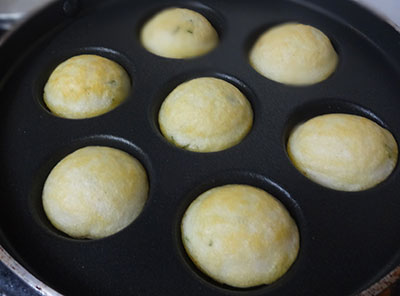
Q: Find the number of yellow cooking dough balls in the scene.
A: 7